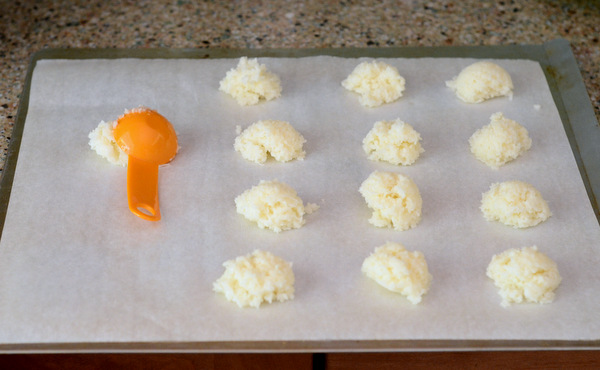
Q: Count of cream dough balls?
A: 12